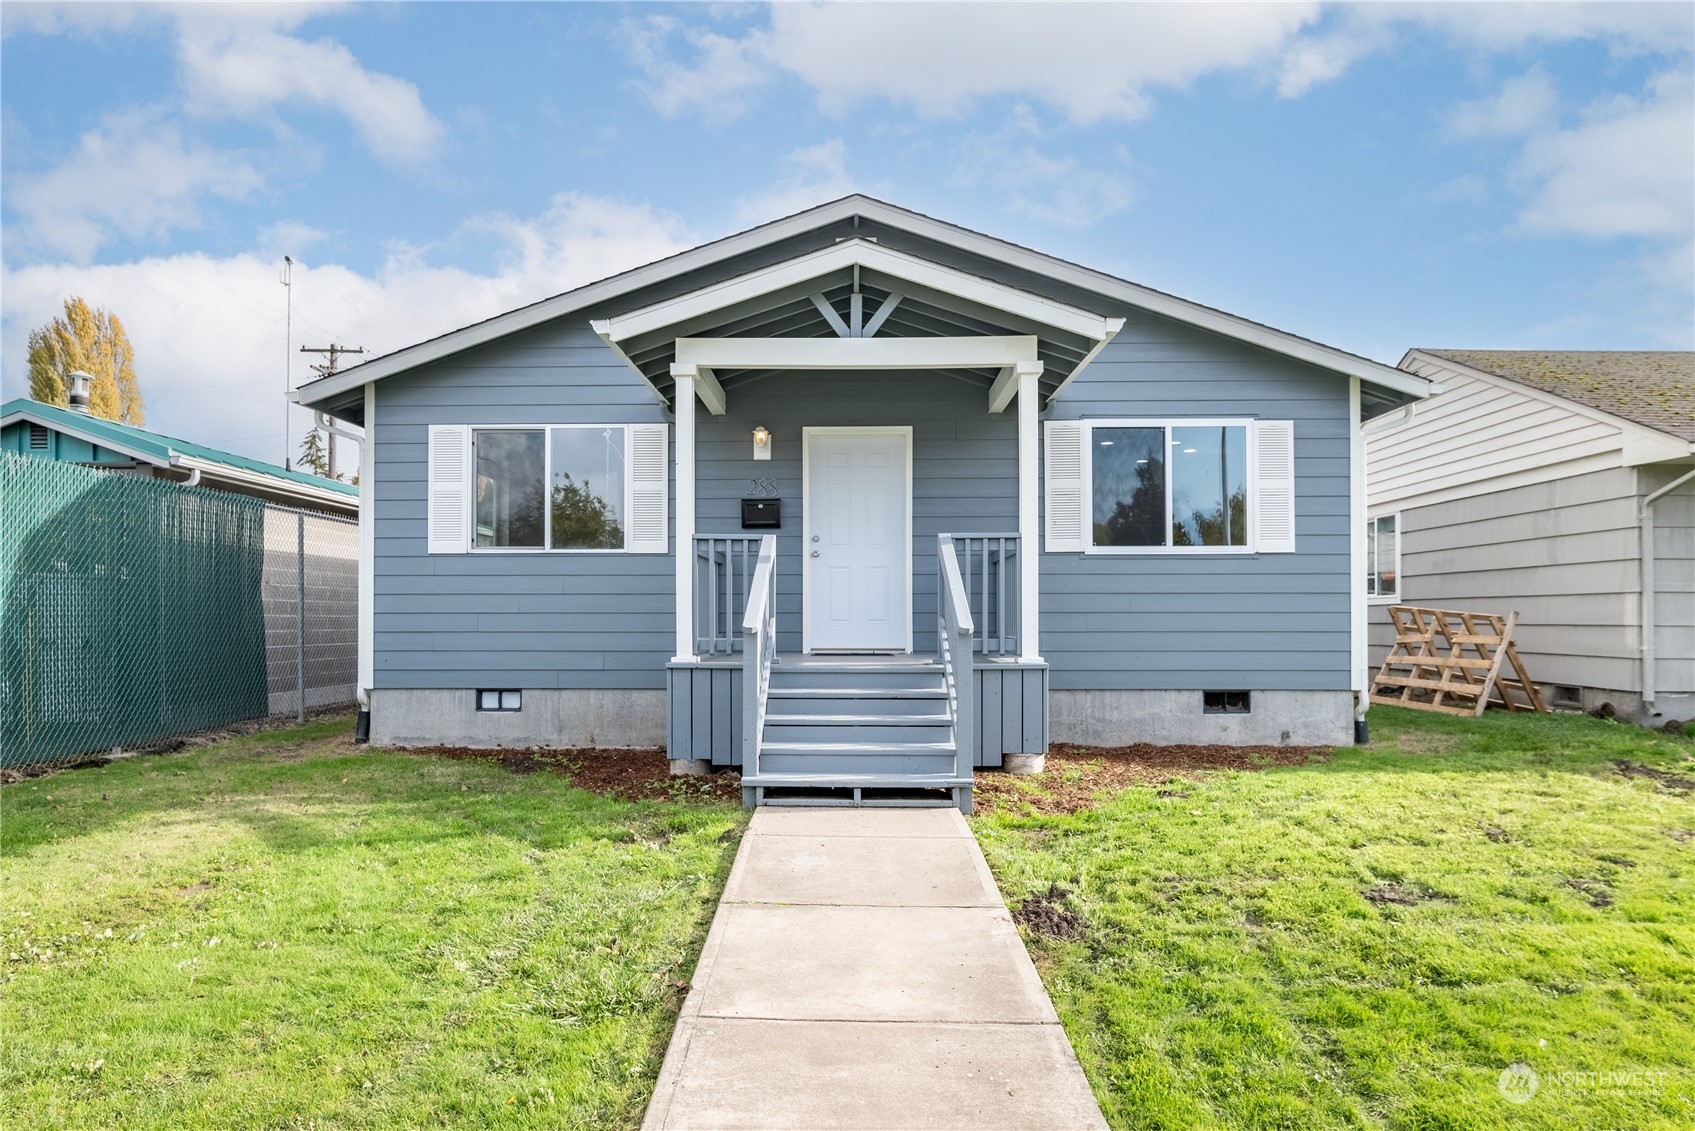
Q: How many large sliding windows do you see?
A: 2